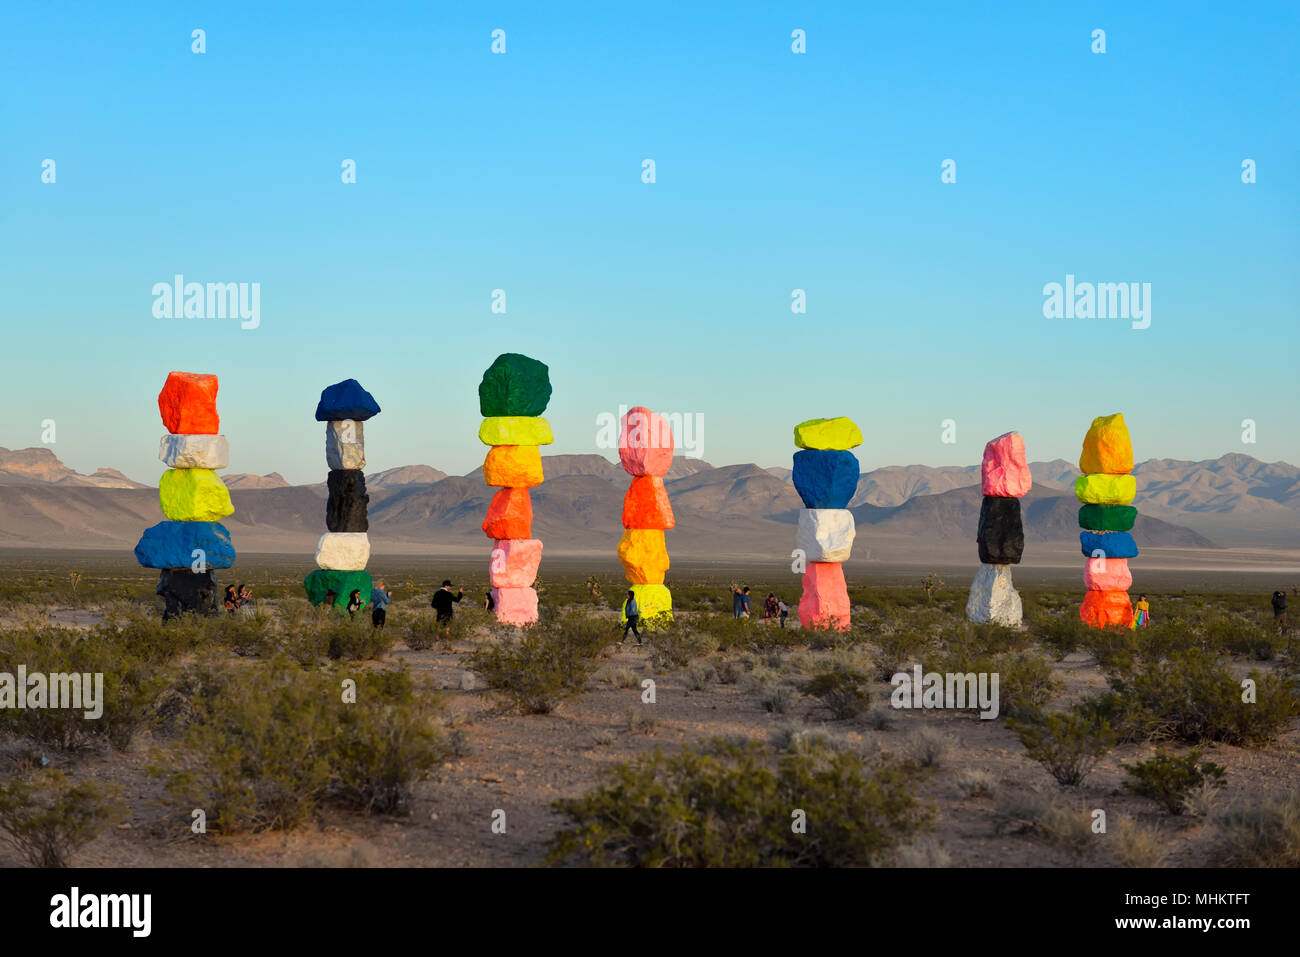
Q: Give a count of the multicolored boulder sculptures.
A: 7